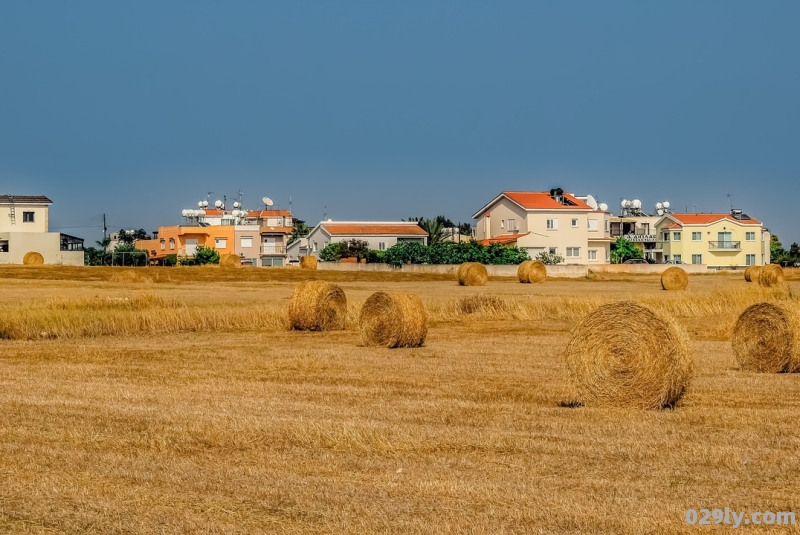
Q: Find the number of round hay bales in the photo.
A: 12